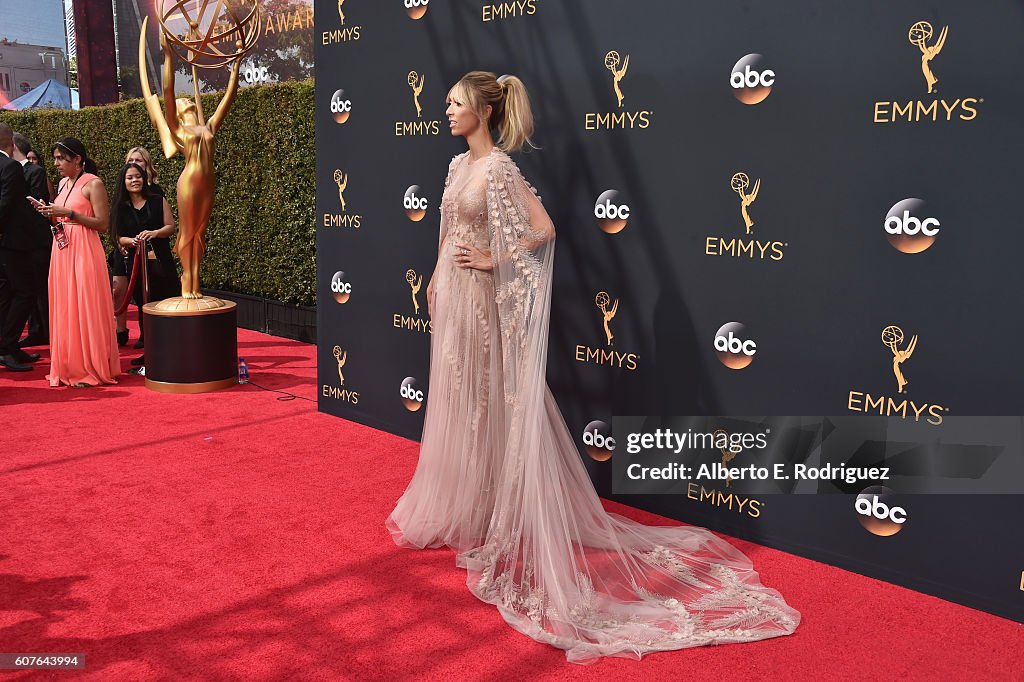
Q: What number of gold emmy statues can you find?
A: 1